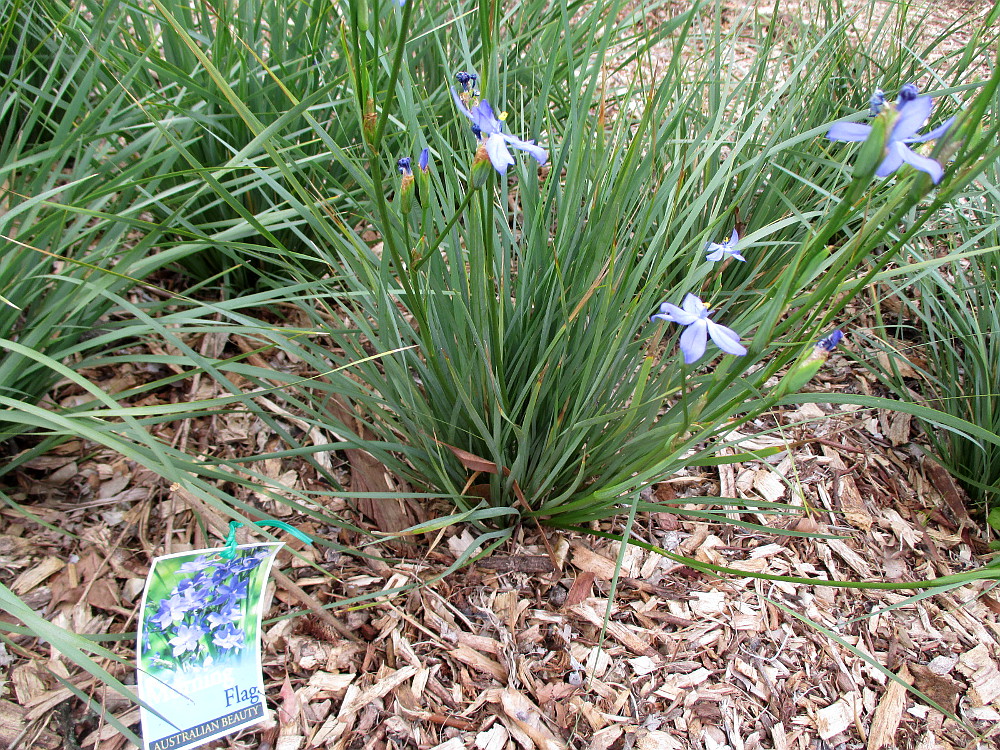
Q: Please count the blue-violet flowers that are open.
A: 4